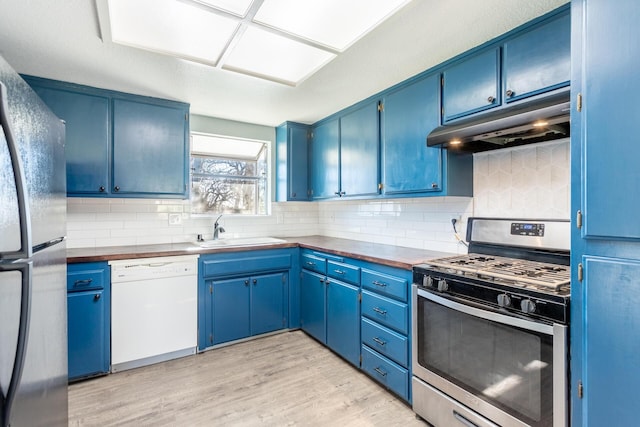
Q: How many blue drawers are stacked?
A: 4